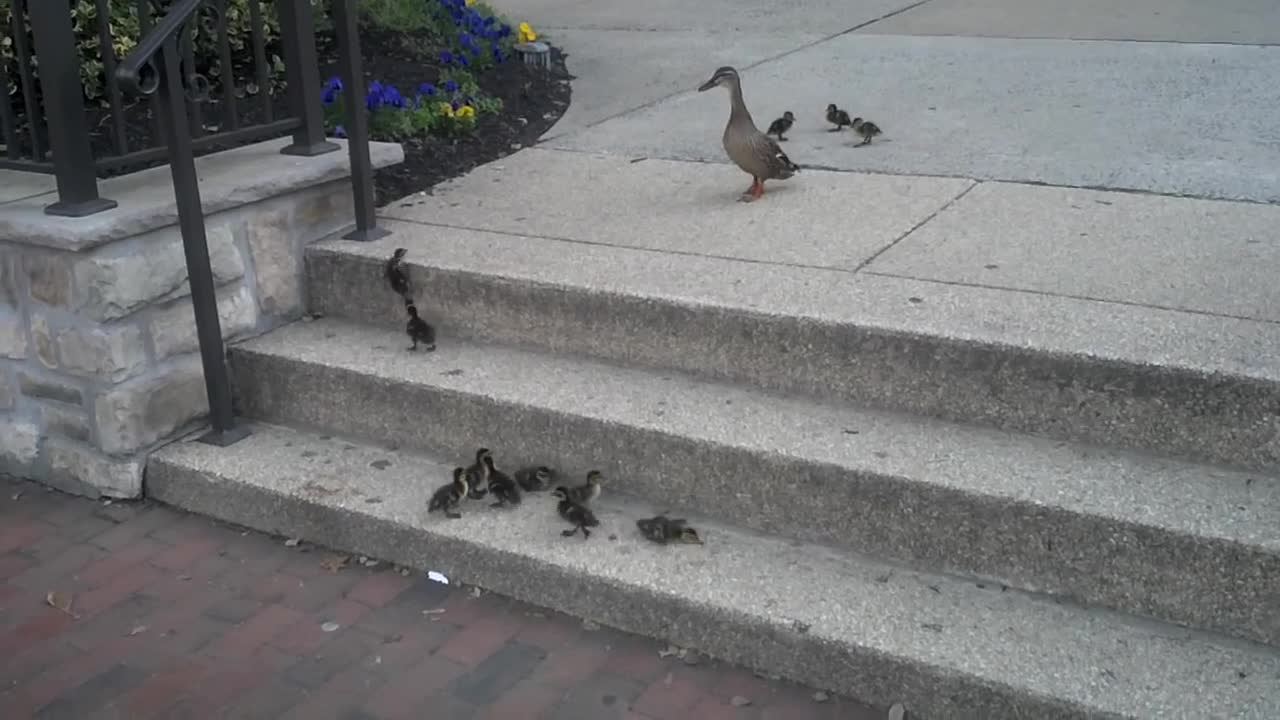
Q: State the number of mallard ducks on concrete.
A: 13